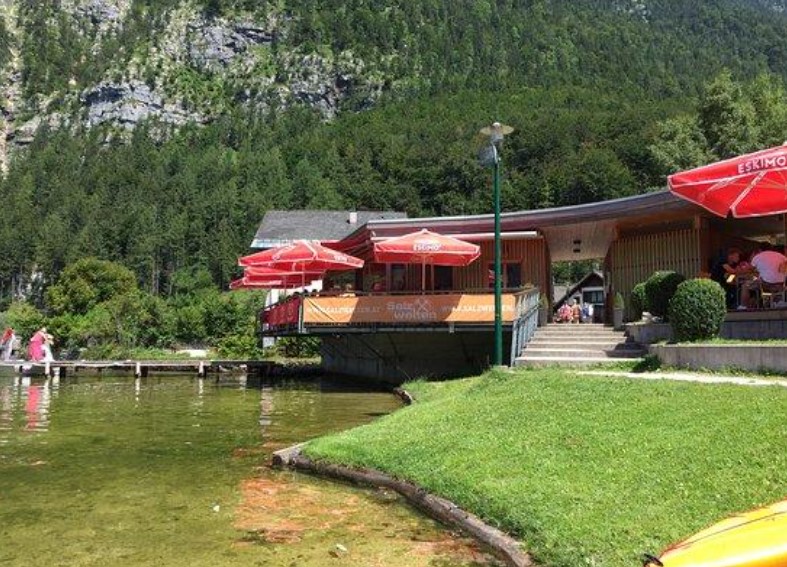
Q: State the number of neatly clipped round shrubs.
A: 3